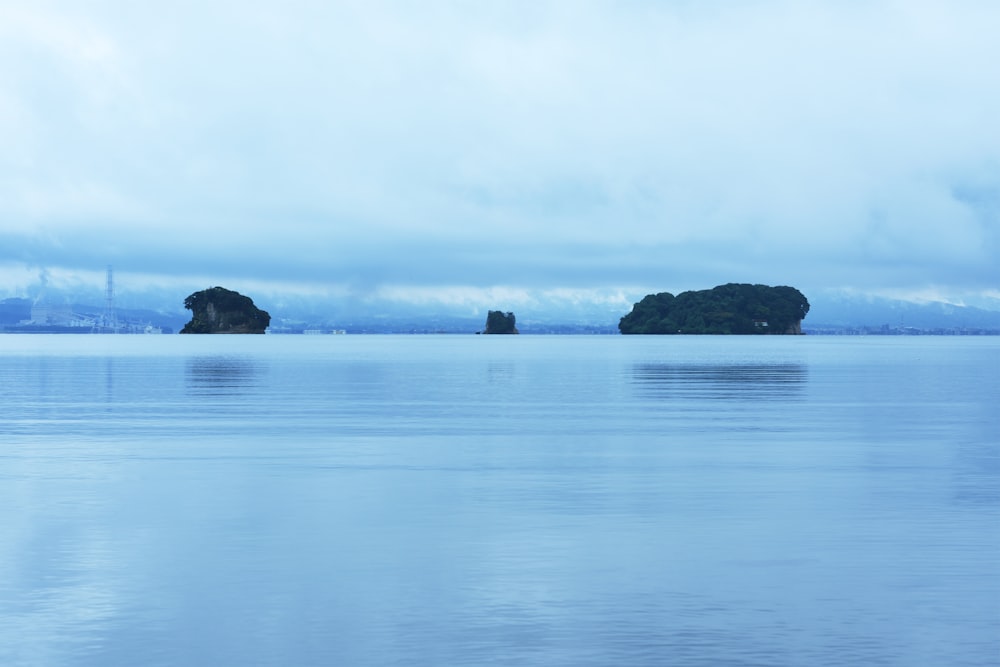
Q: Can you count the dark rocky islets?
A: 3